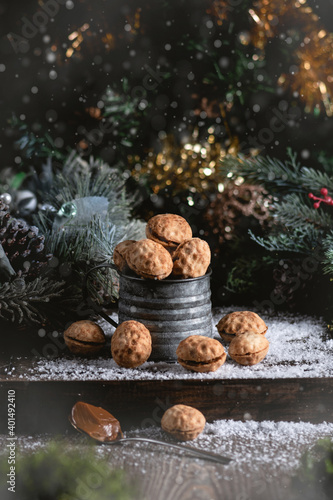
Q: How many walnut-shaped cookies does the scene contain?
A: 10